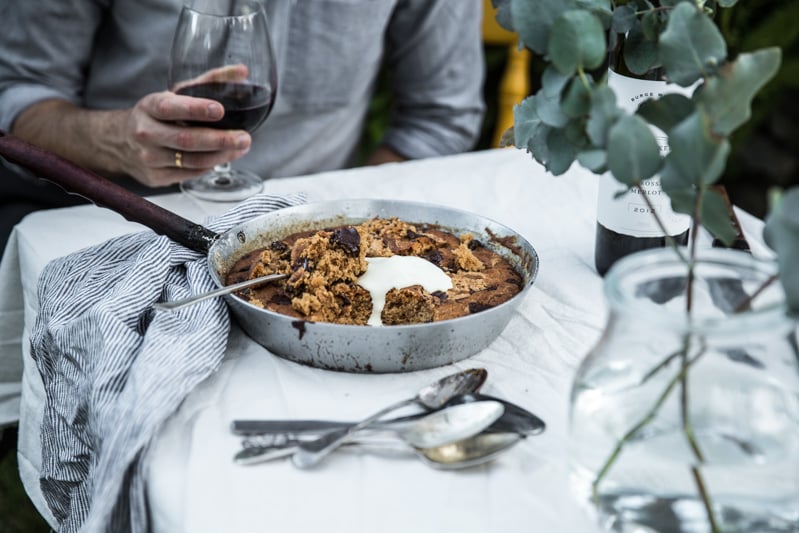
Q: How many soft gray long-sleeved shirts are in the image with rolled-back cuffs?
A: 1